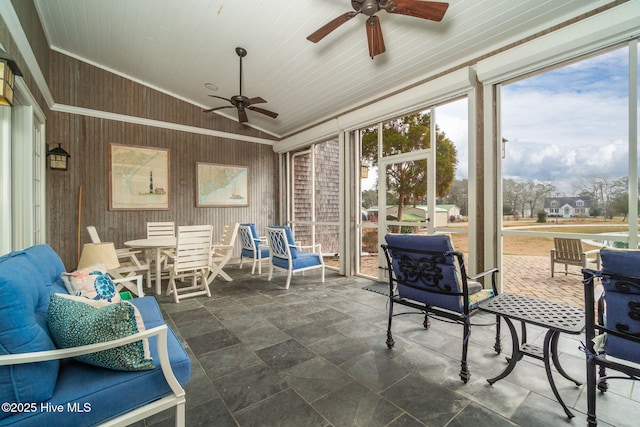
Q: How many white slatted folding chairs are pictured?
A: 4